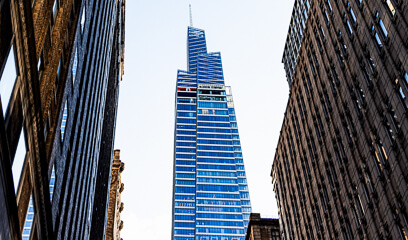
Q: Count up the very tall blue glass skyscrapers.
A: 1